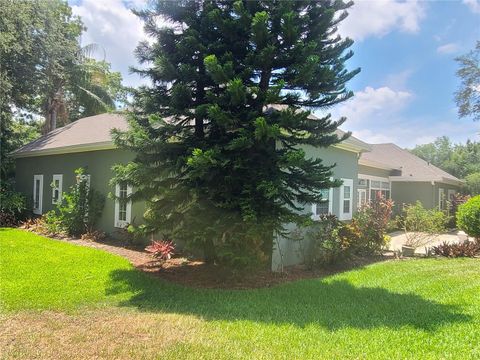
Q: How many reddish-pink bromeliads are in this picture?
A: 1